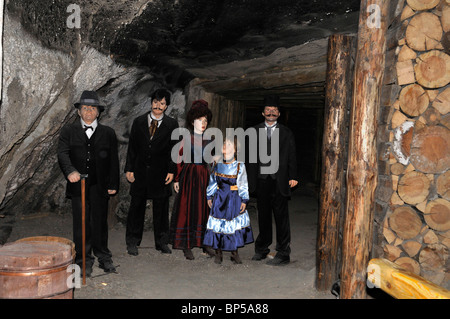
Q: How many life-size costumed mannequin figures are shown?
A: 5